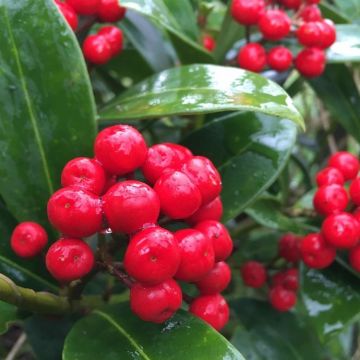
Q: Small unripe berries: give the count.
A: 0